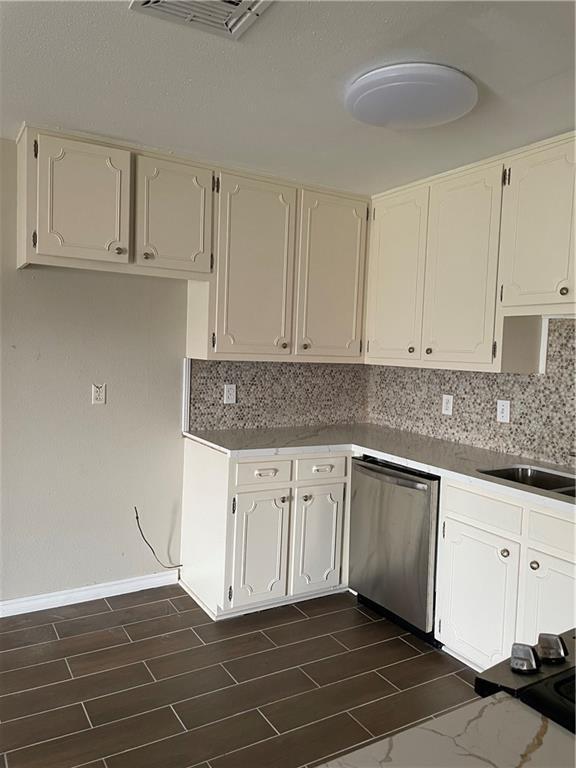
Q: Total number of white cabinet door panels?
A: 11